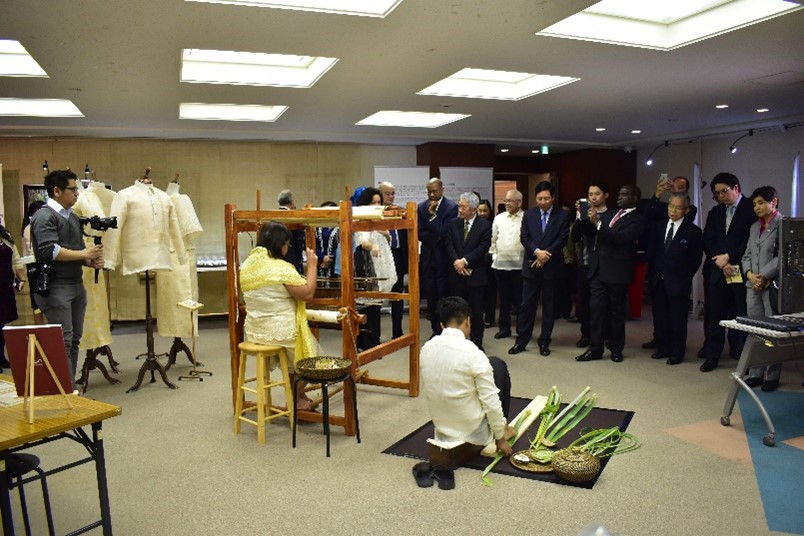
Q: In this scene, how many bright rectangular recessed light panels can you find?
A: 8